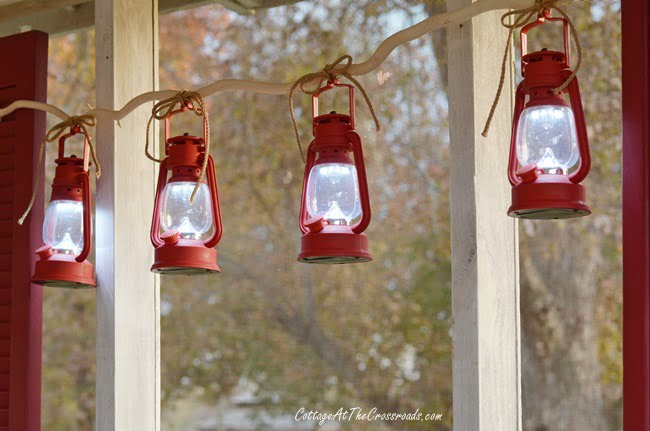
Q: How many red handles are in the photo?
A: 4